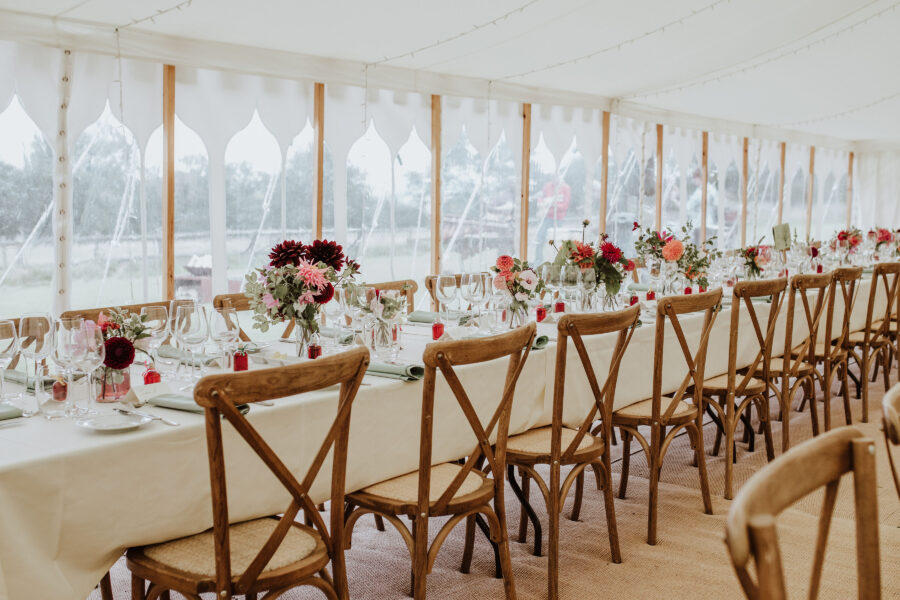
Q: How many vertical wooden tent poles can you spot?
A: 11